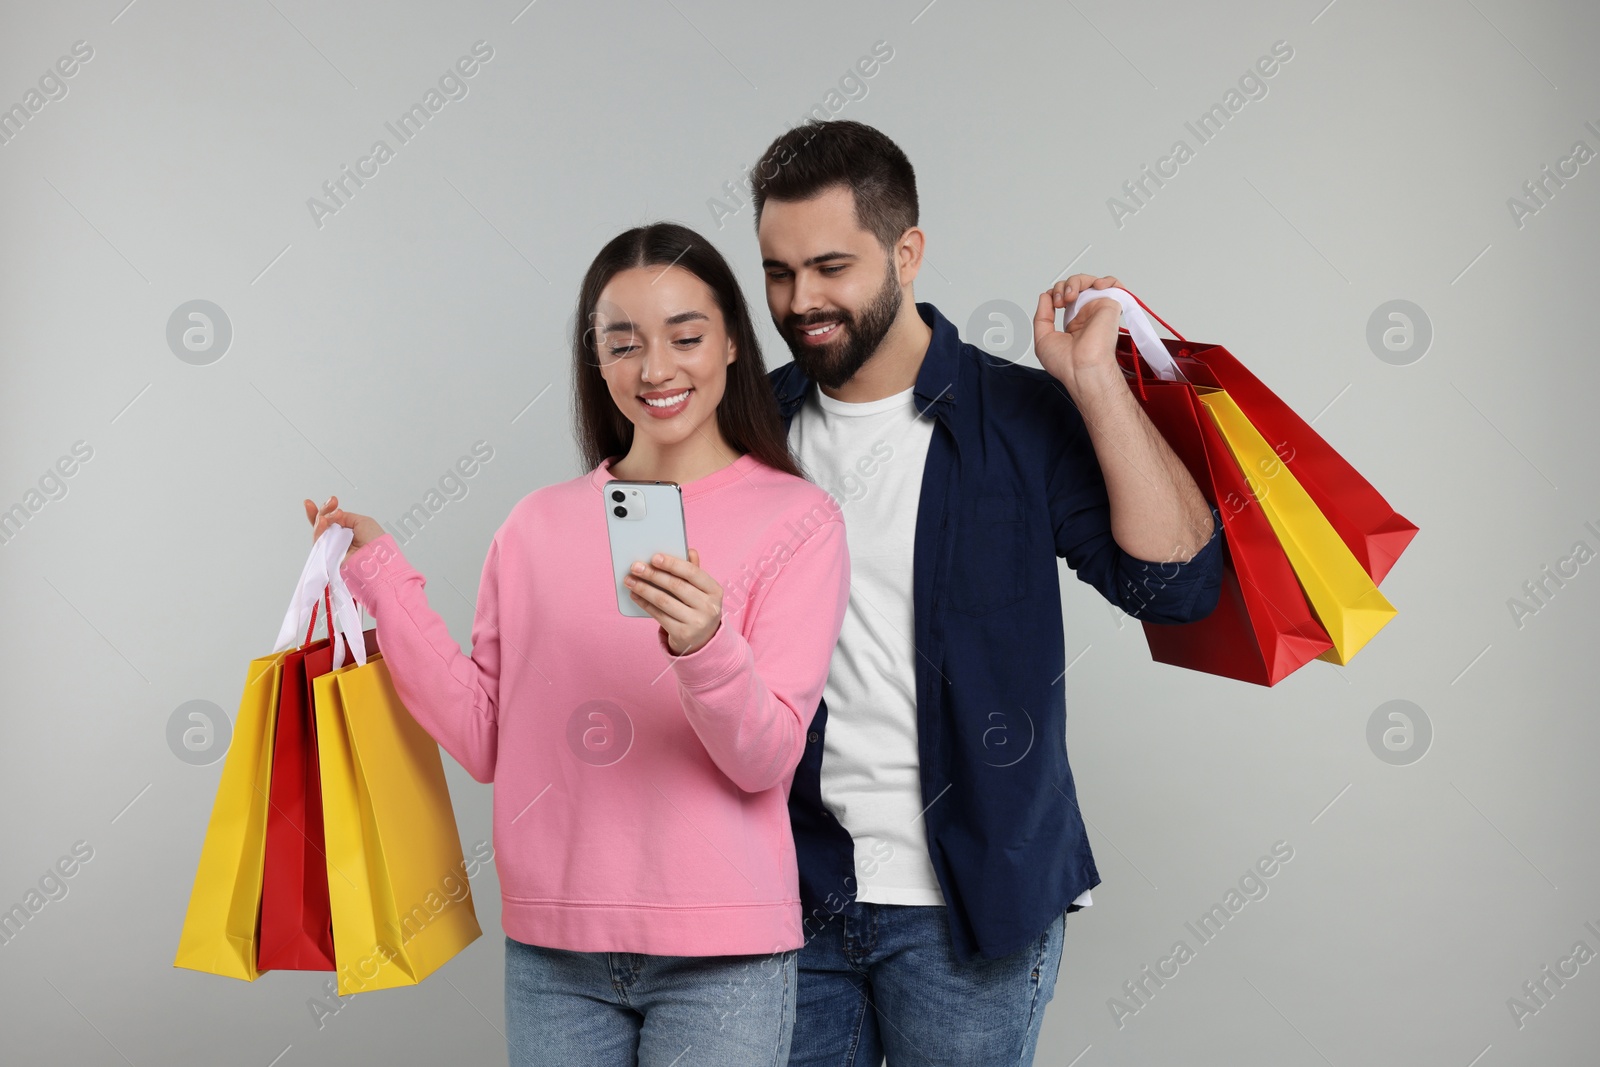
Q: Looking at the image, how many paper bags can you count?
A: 6